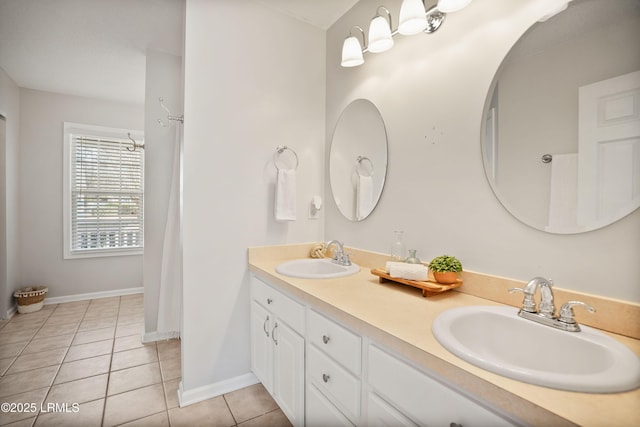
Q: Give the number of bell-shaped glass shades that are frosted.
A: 4